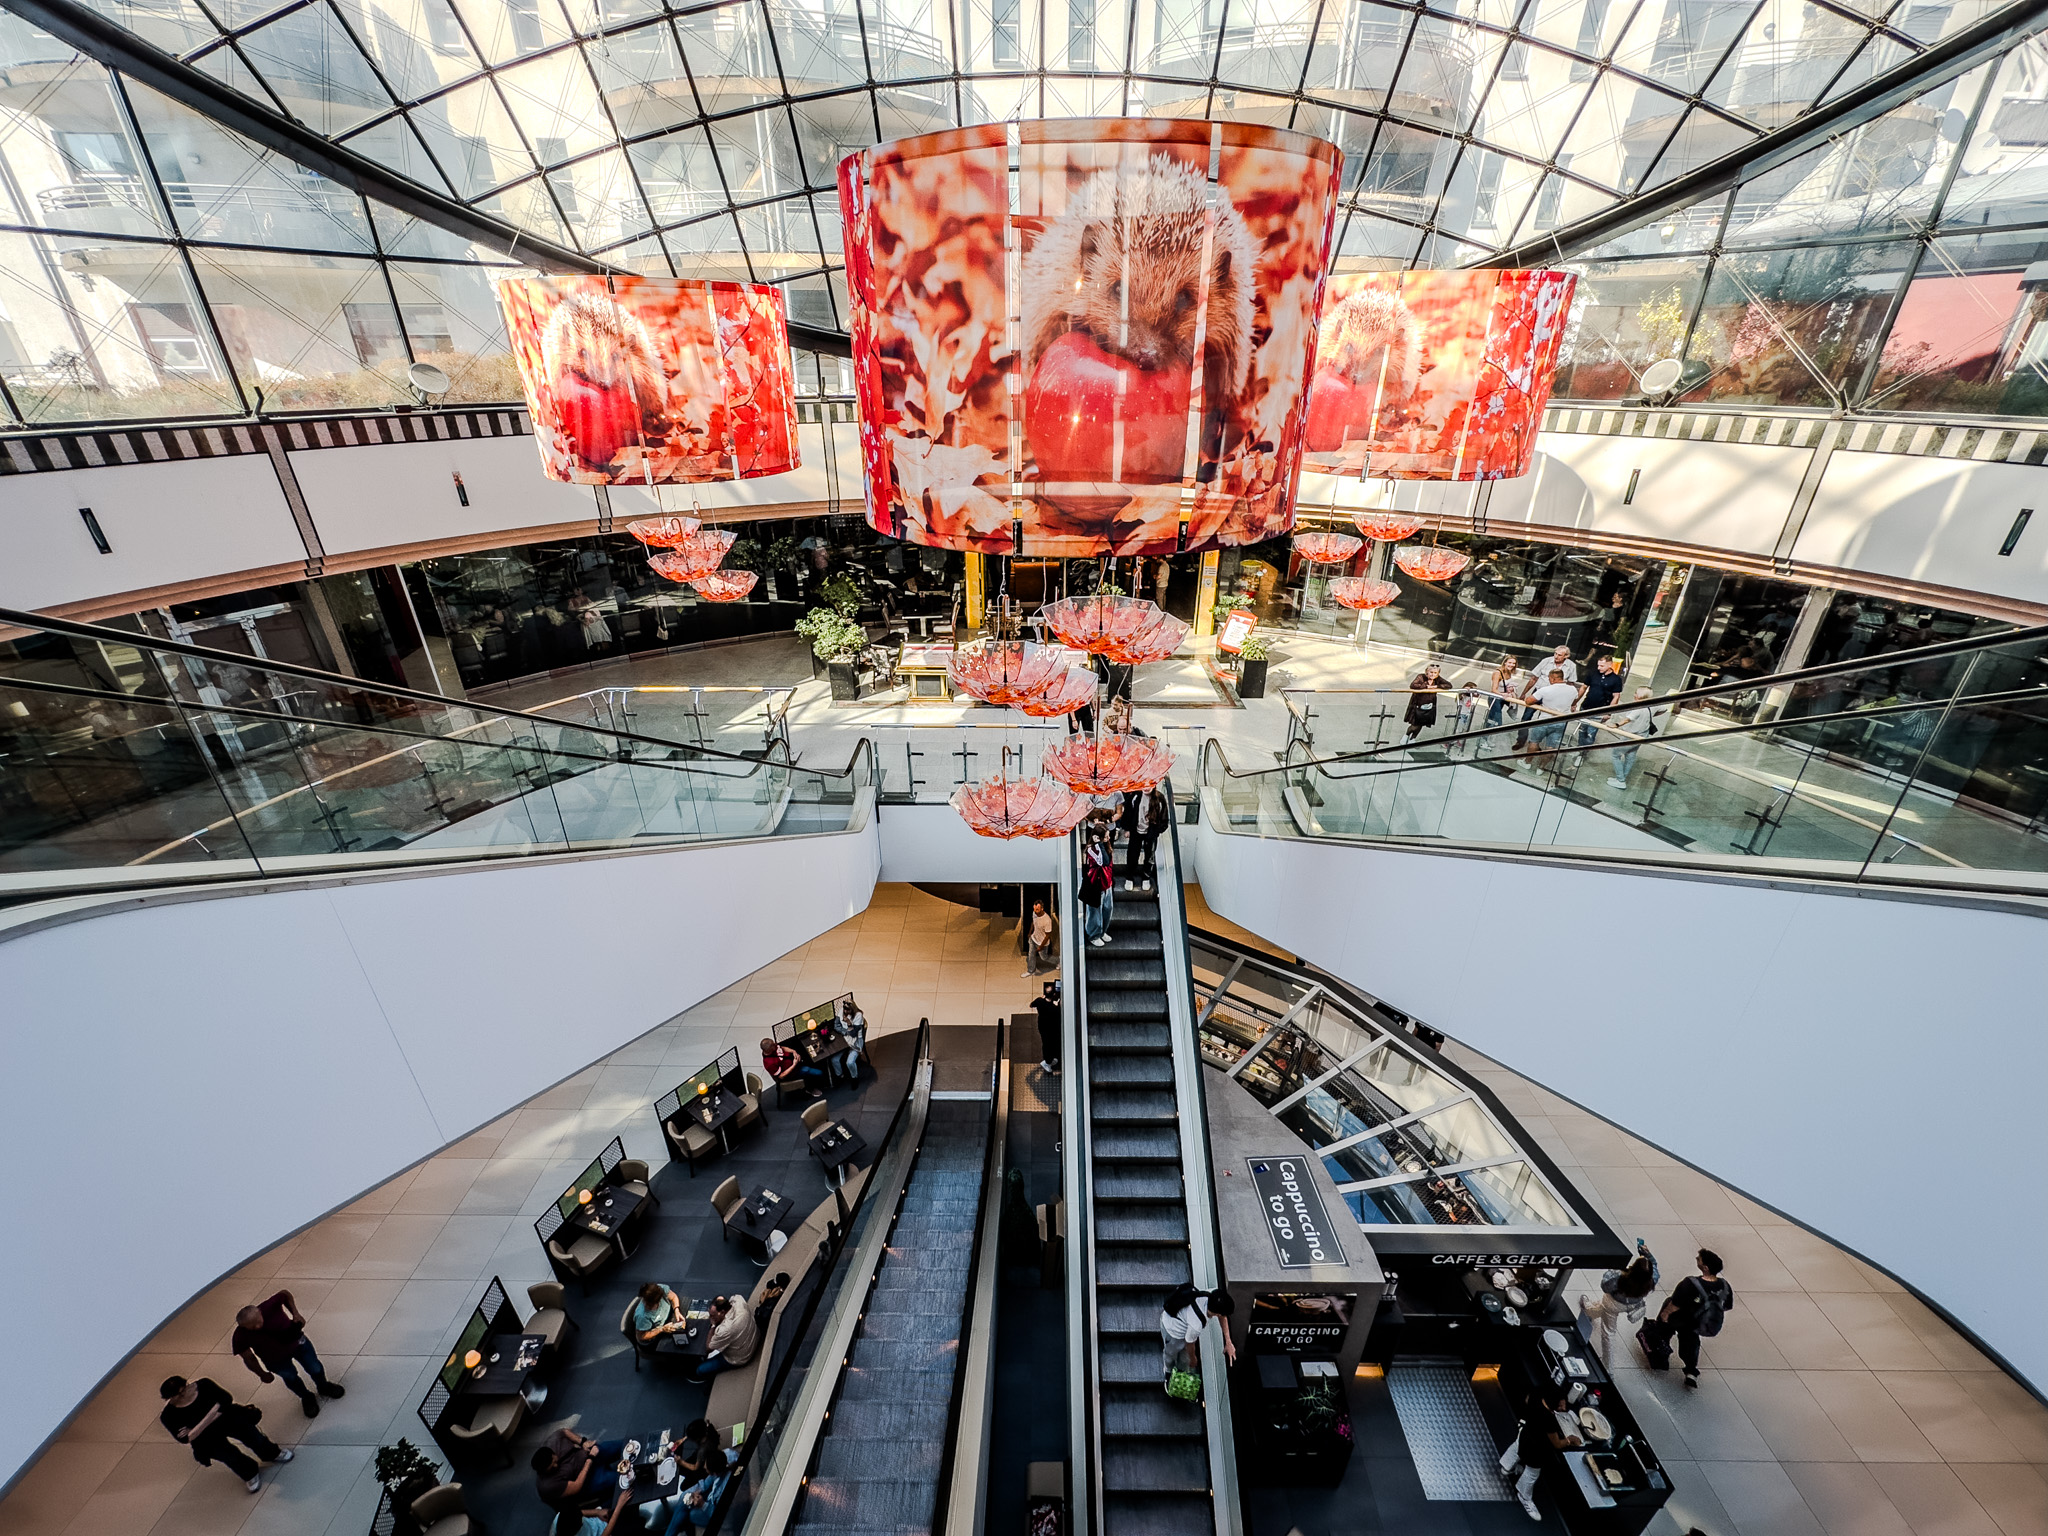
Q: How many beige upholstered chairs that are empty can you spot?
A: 9